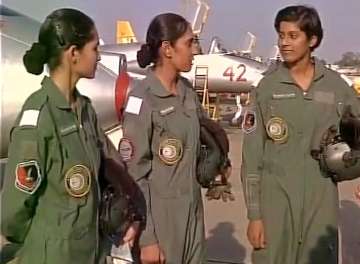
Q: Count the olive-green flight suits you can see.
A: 3